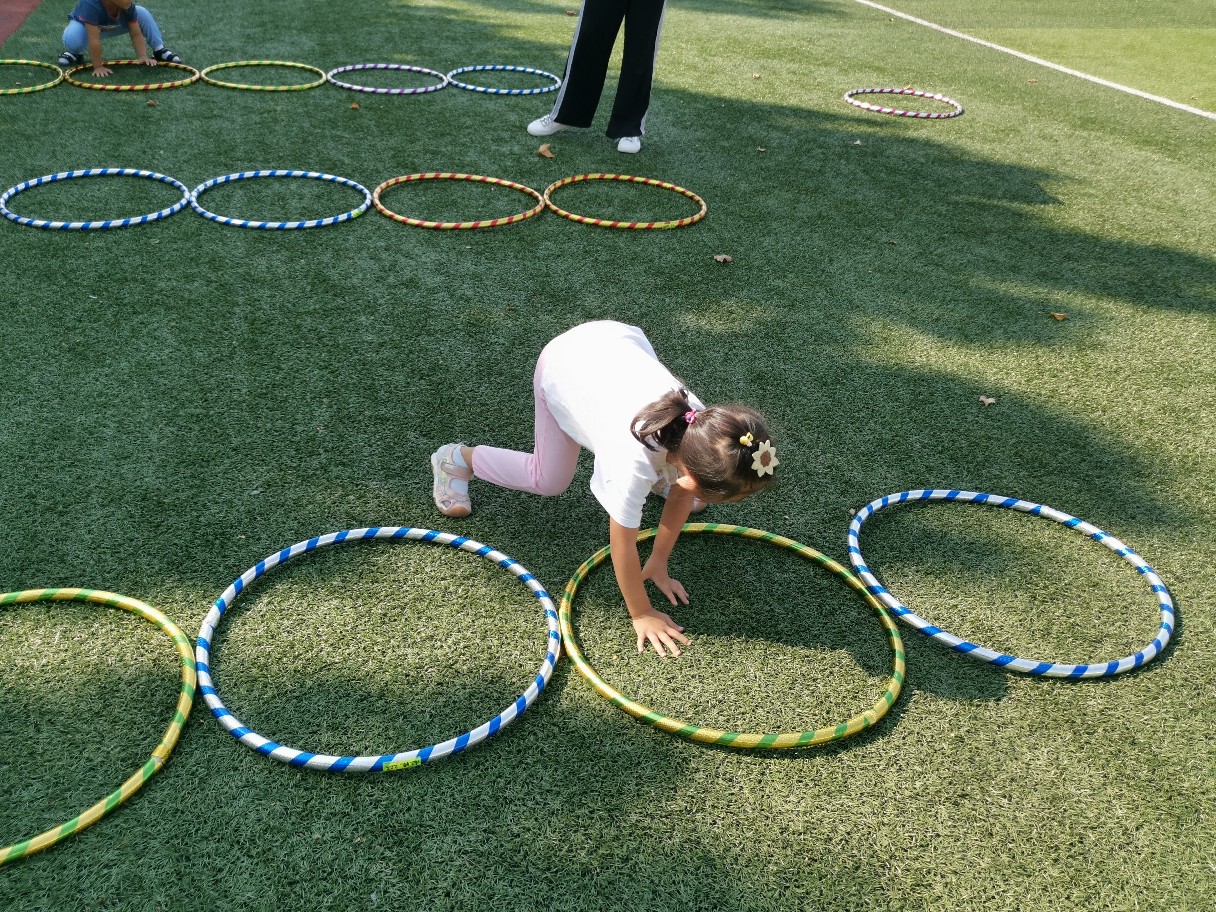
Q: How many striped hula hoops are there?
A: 14